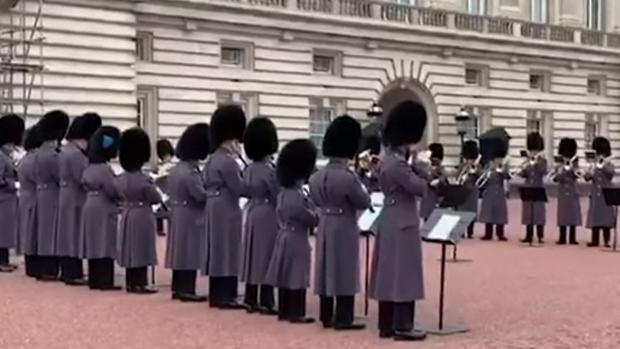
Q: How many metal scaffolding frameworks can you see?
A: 1